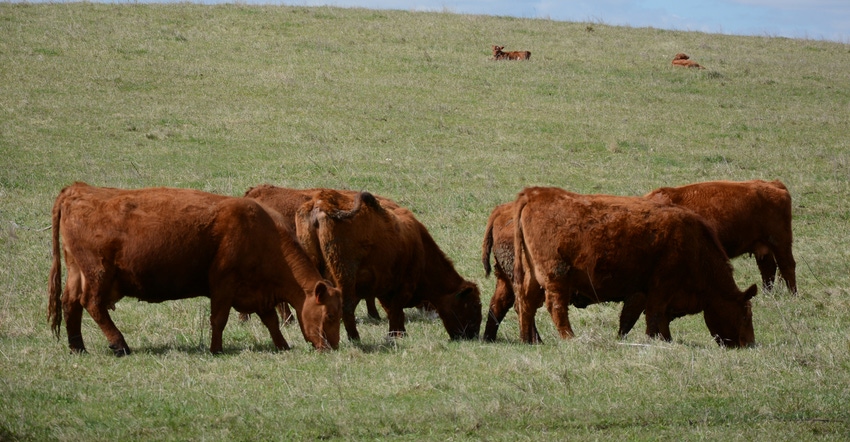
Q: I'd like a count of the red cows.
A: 8